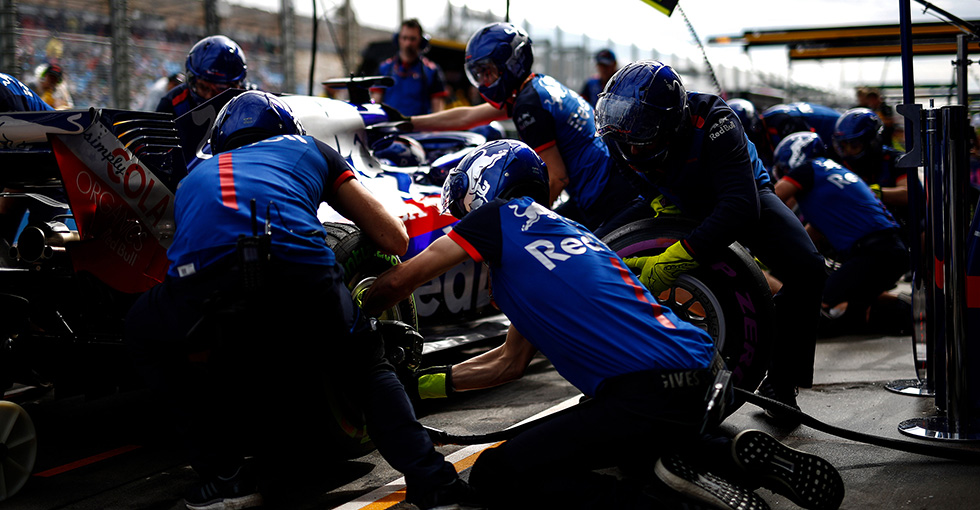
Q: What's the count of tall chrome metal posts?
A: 2